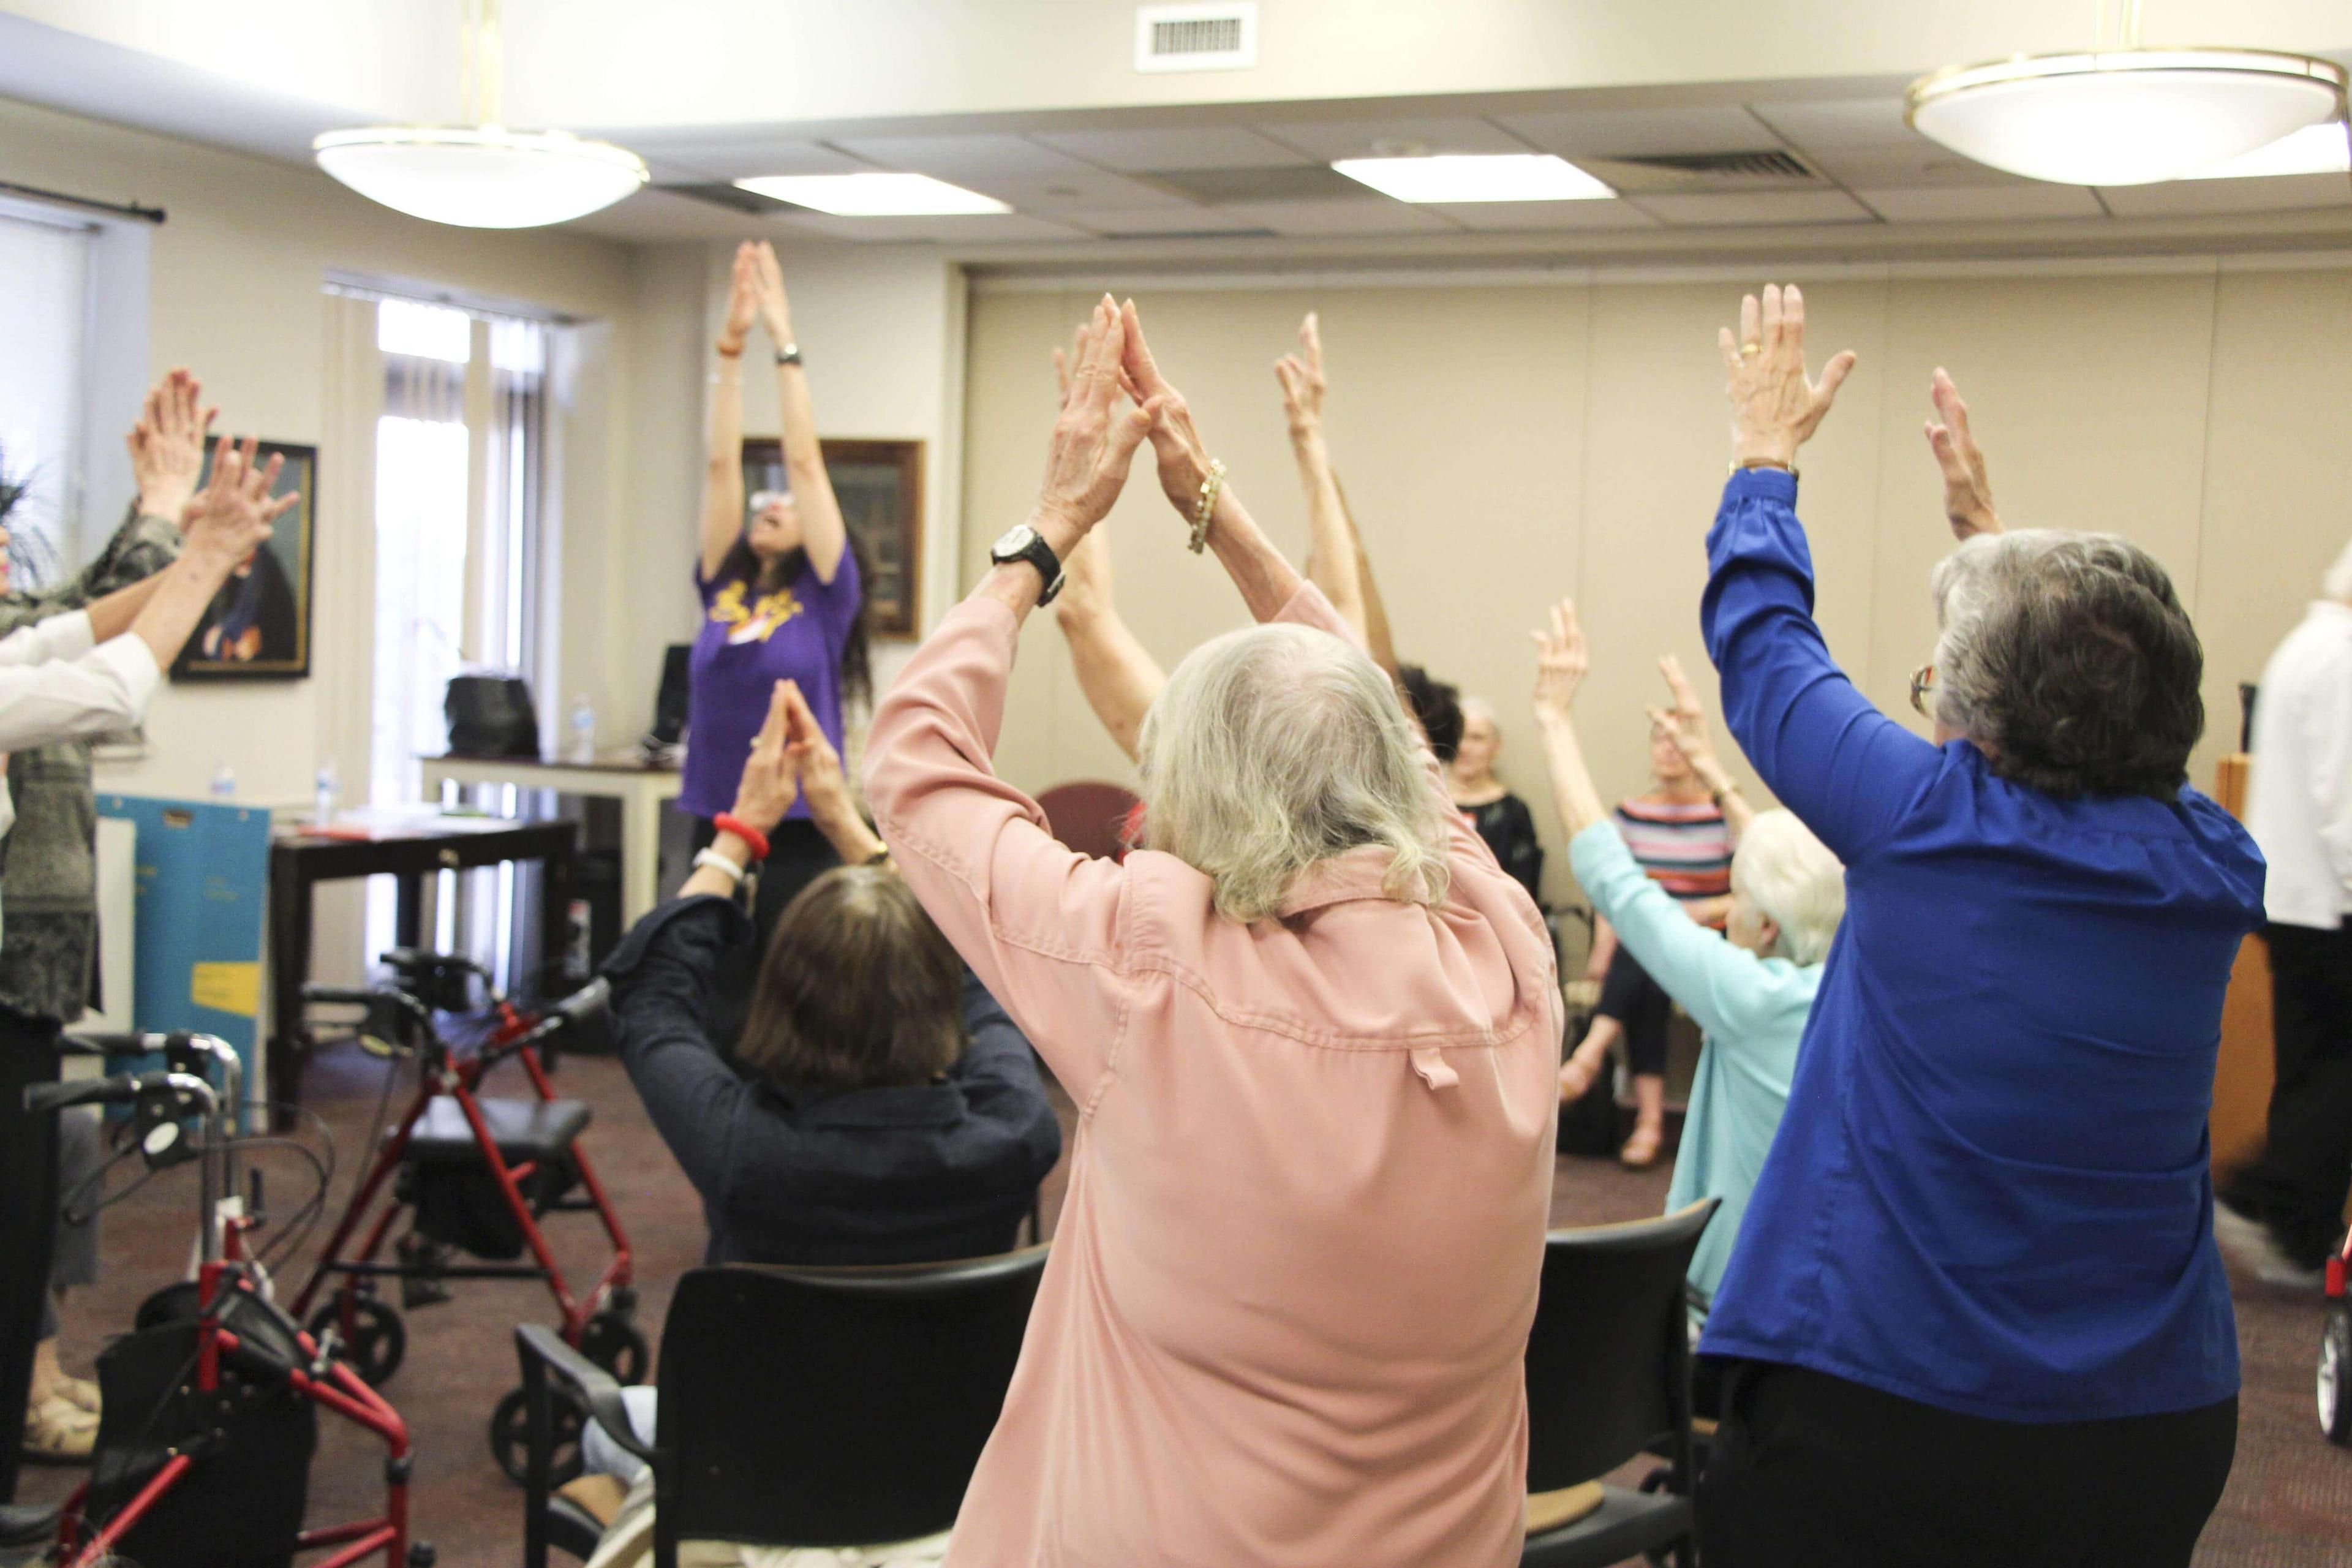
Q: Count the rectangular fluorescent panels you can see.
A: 3